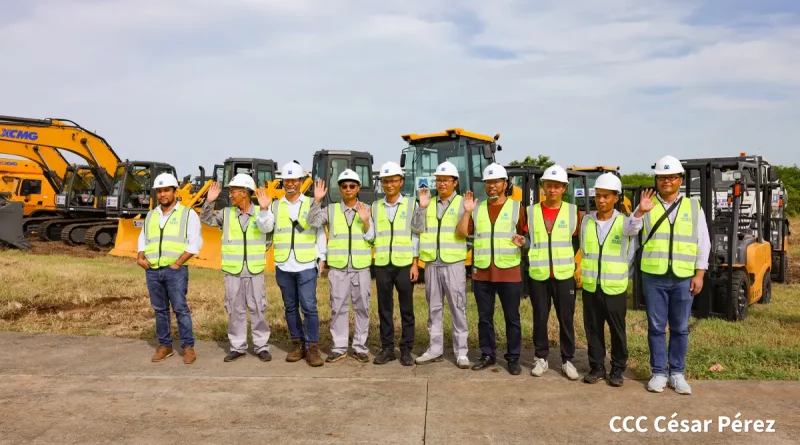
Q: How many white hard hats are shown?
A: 10